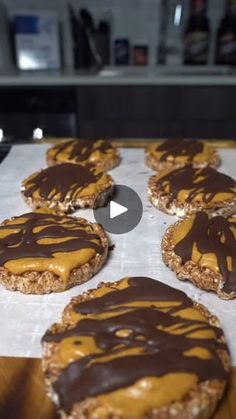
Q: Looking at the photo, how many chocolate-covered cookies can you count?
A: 7